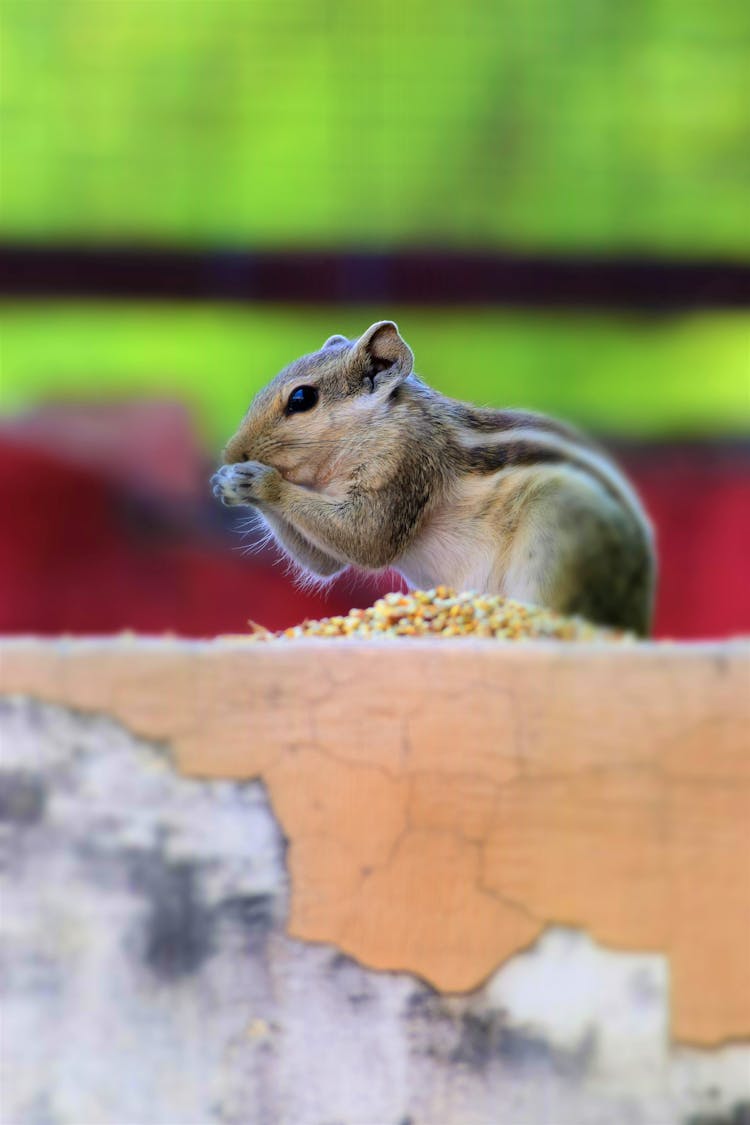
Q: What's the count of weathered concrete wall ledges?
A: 1